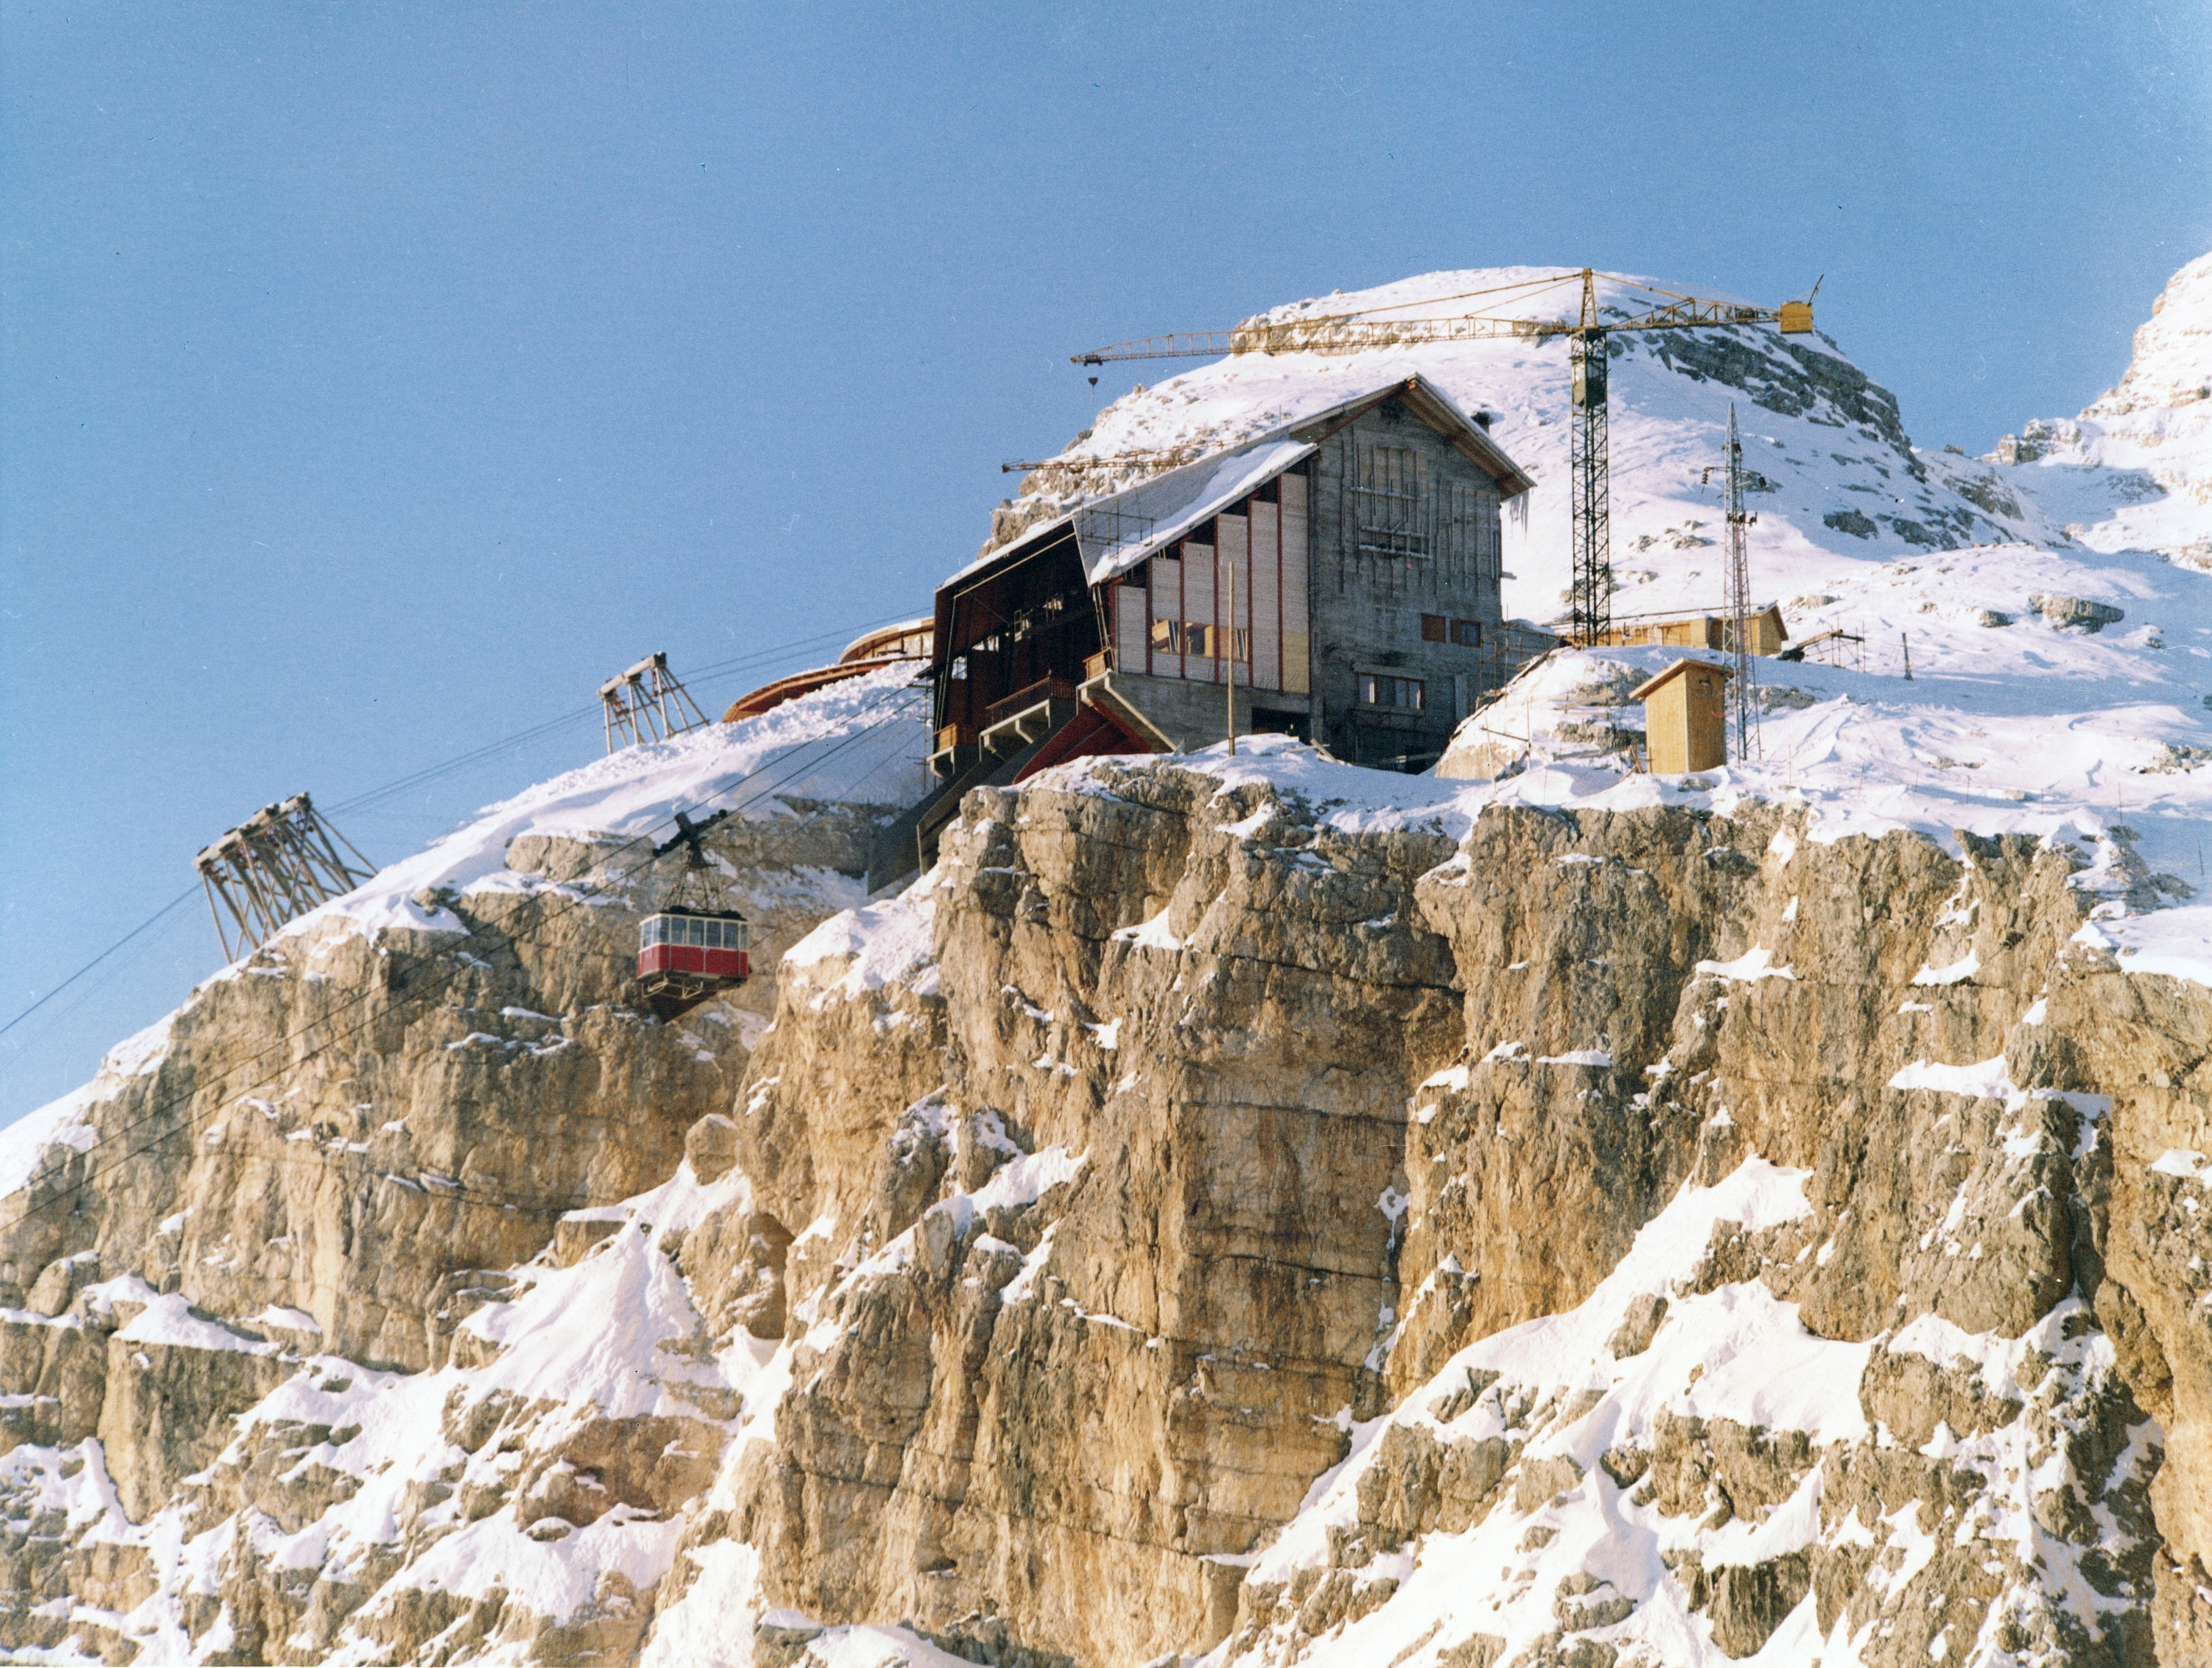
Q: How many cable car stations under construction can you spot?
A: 1